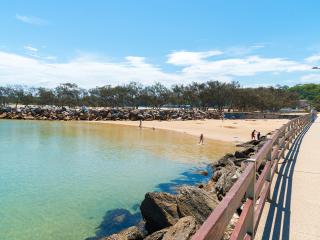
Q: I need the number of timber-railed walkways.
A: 1